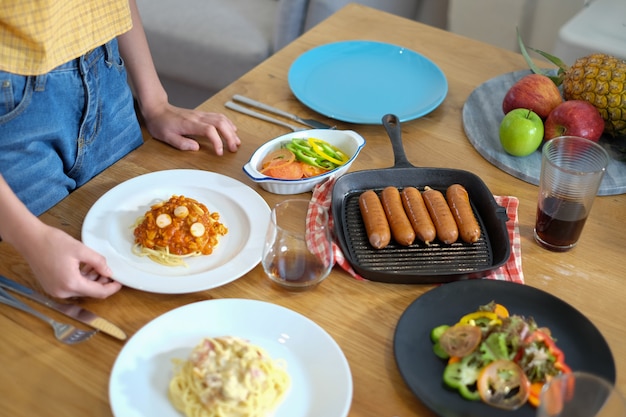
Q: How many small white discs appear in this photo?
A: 3